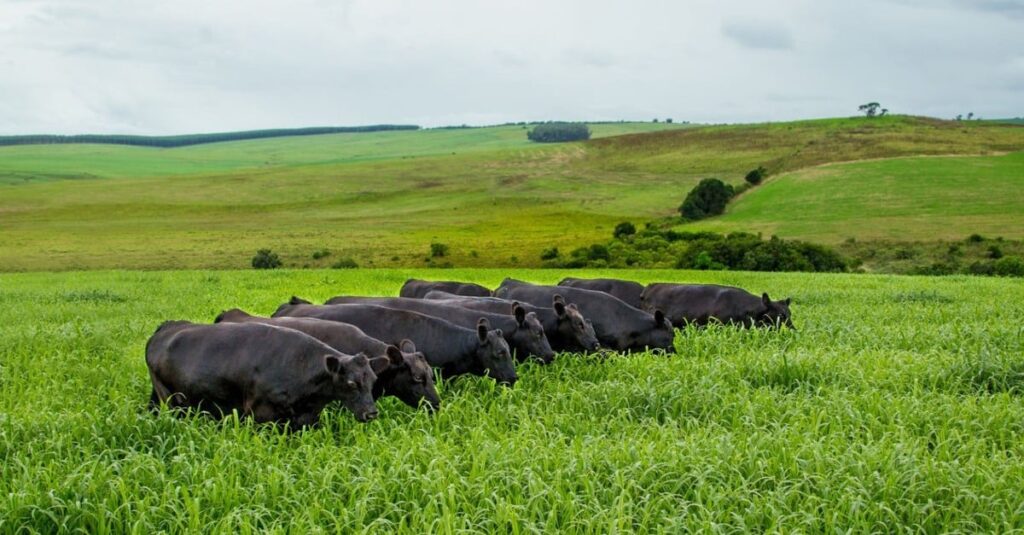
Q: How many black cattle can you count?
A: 9